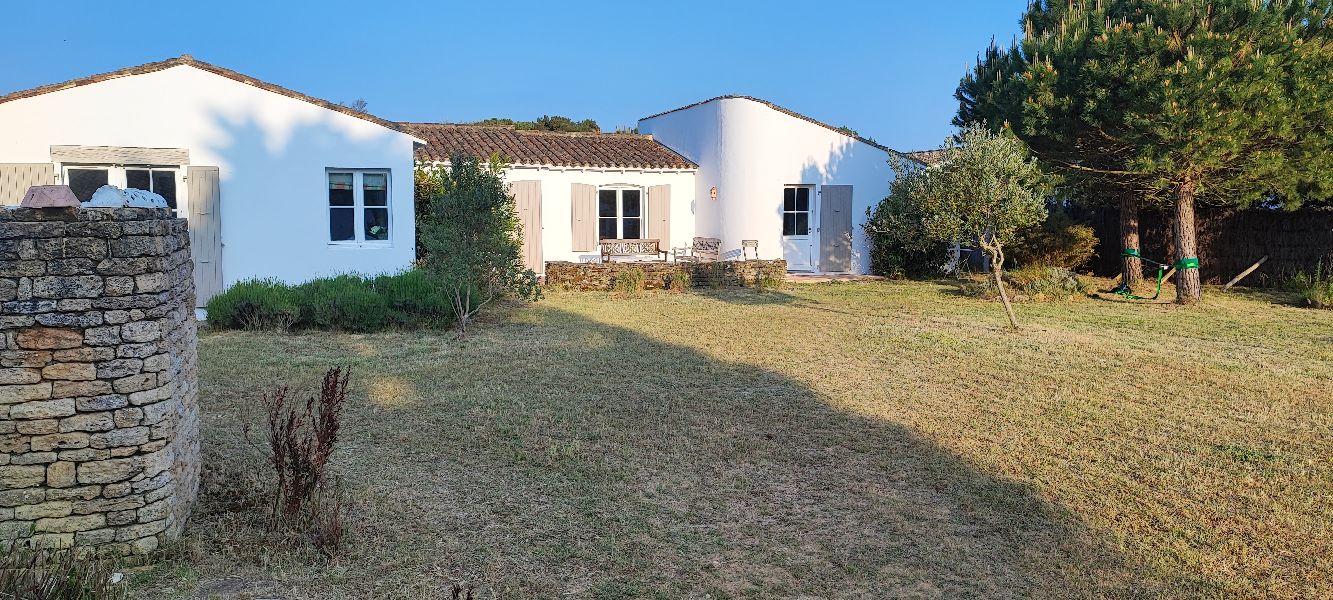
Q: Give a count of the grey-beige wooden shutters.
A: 6